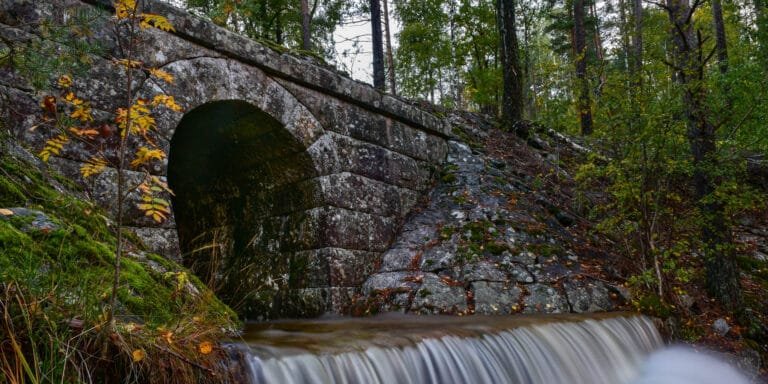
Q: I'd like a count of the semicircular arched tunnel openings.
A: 1